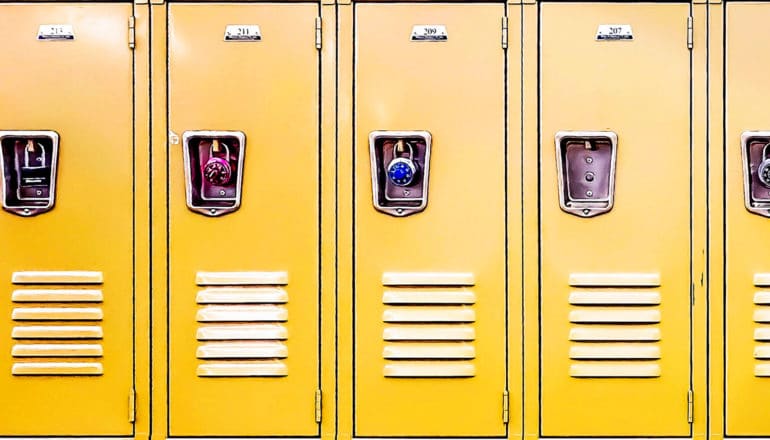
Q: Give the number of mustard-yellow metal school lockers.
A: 5